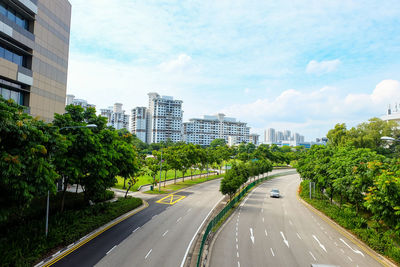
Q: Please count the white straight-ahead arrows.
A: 3